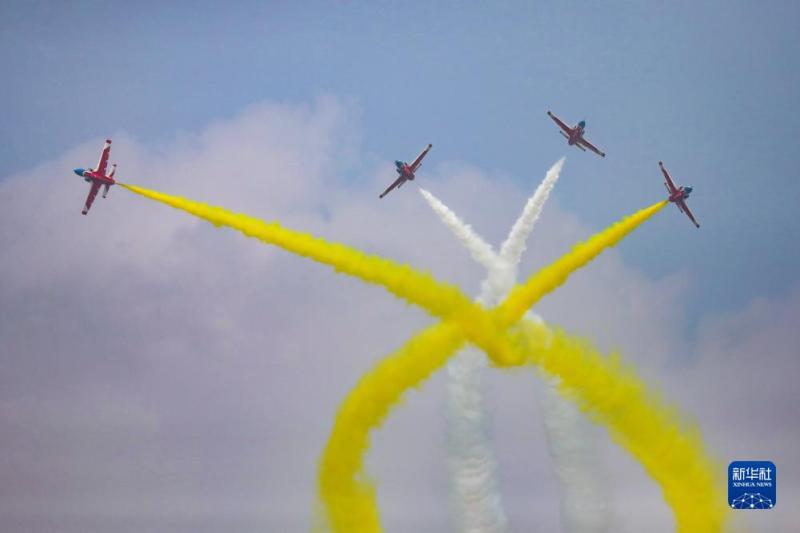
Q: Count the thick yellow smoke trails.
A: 2